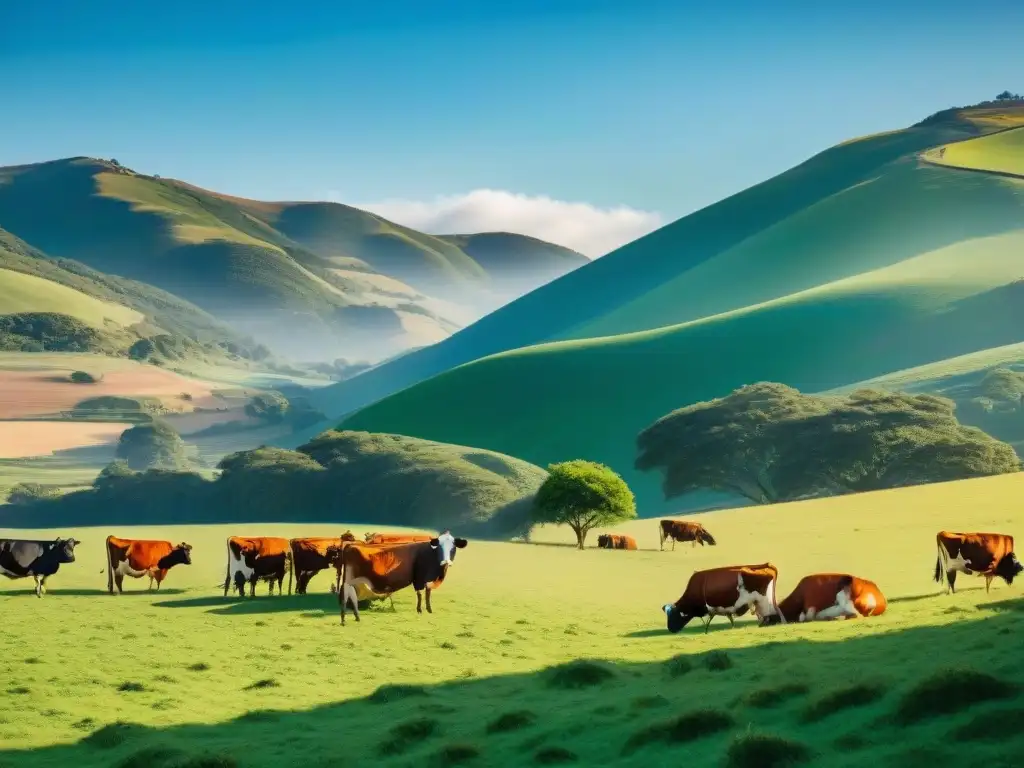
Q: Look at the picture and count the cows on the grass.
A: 11